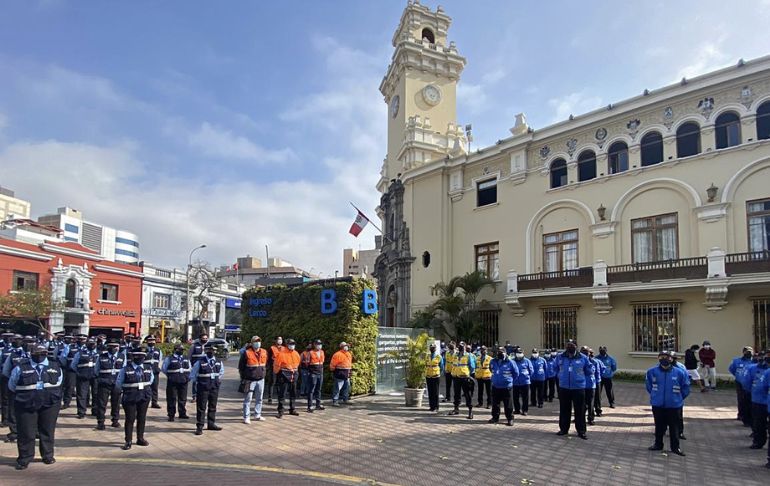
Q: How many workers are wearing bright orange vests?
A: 6